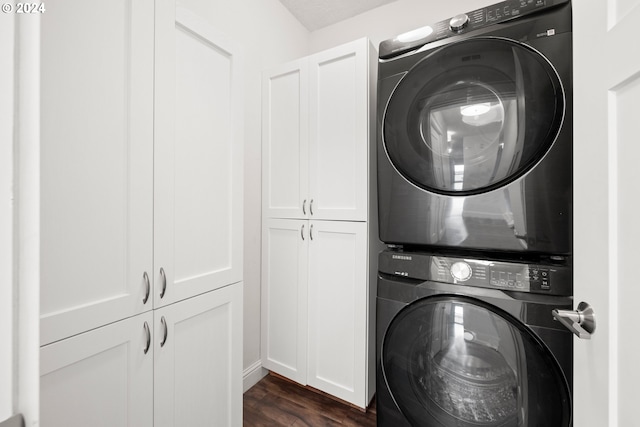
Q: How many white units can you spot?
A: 2